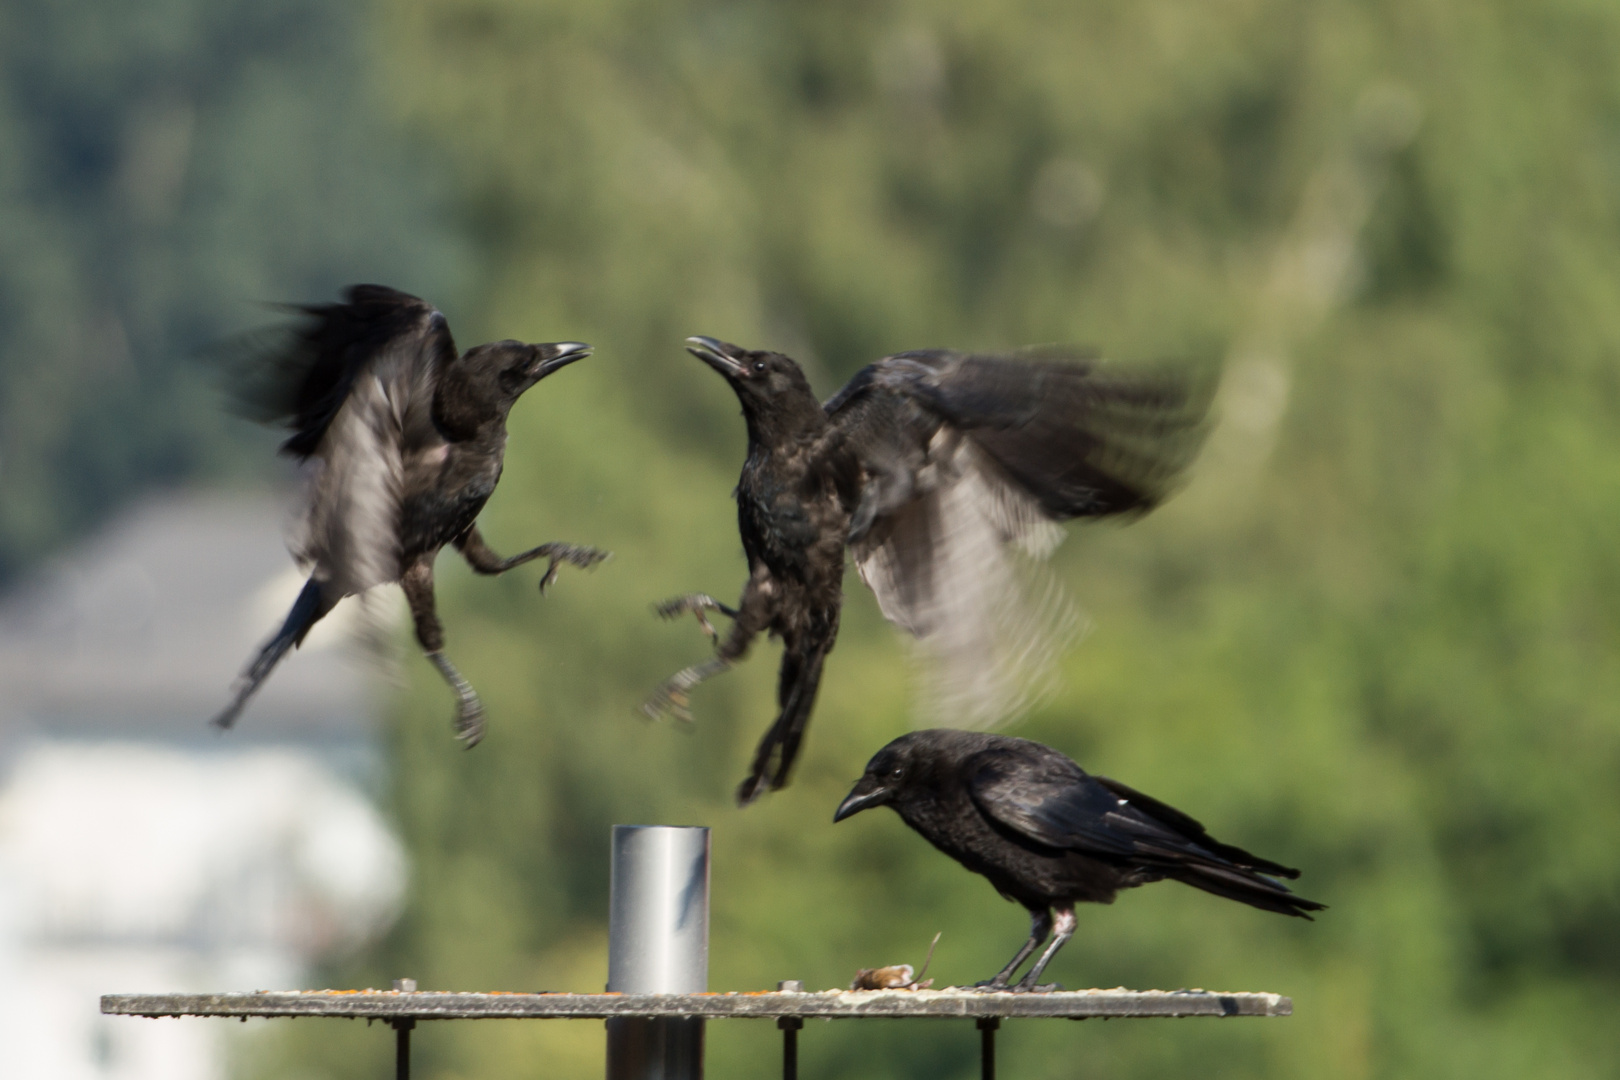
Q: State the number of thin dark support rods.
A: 3